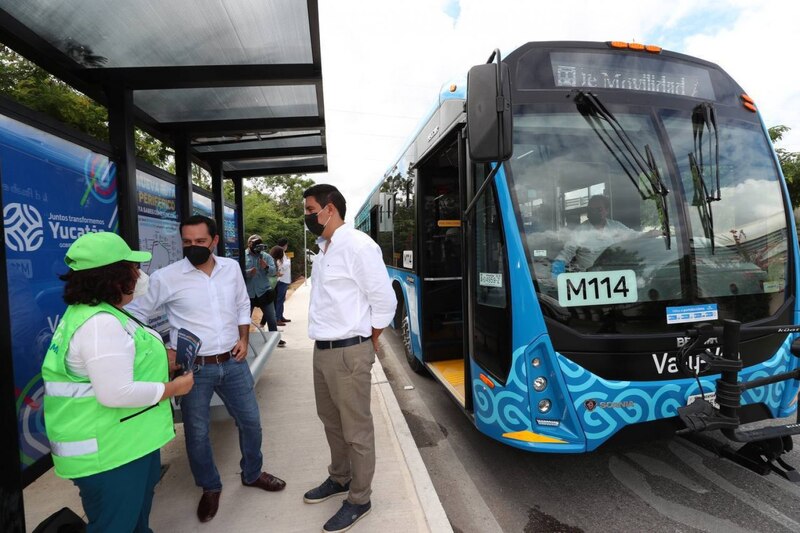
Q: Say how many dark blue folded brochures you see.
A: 1